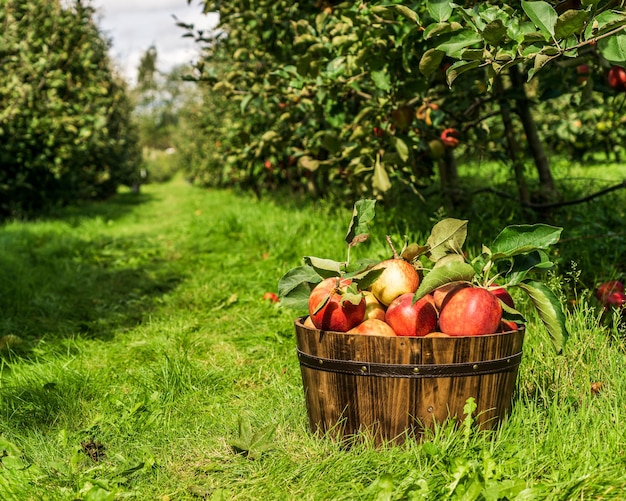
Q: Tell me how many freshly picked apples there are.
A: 11